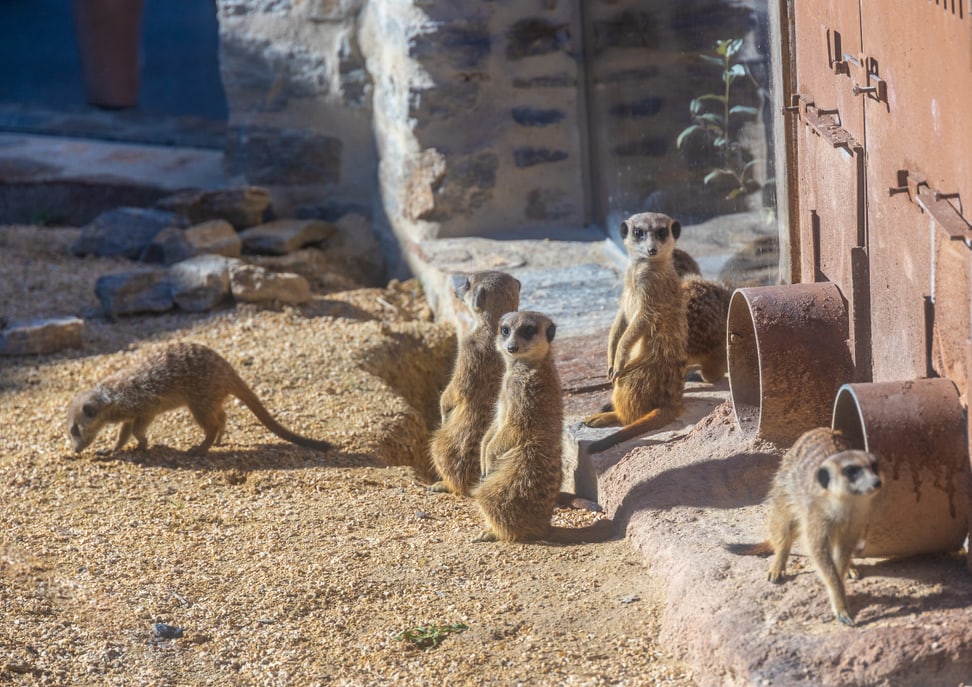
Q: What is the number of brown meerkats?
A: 6